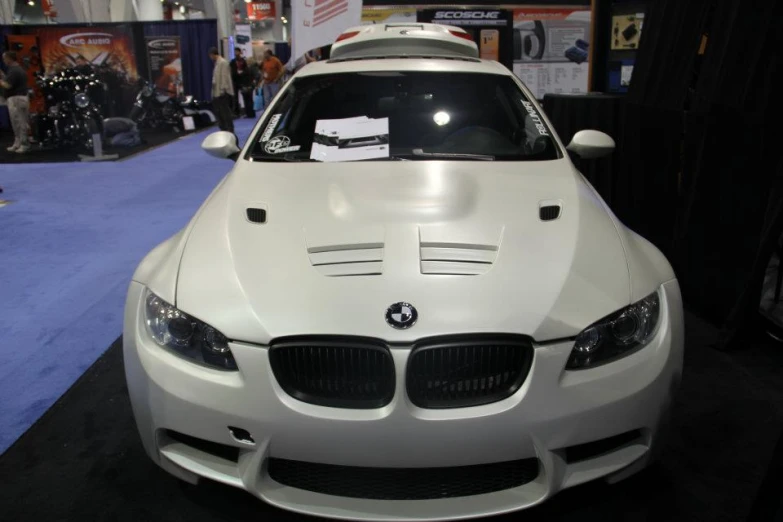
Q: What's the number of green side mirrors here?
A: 0